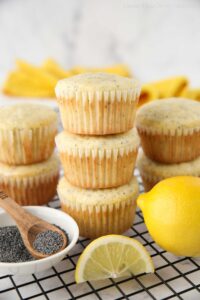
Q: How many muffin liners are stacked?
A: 7